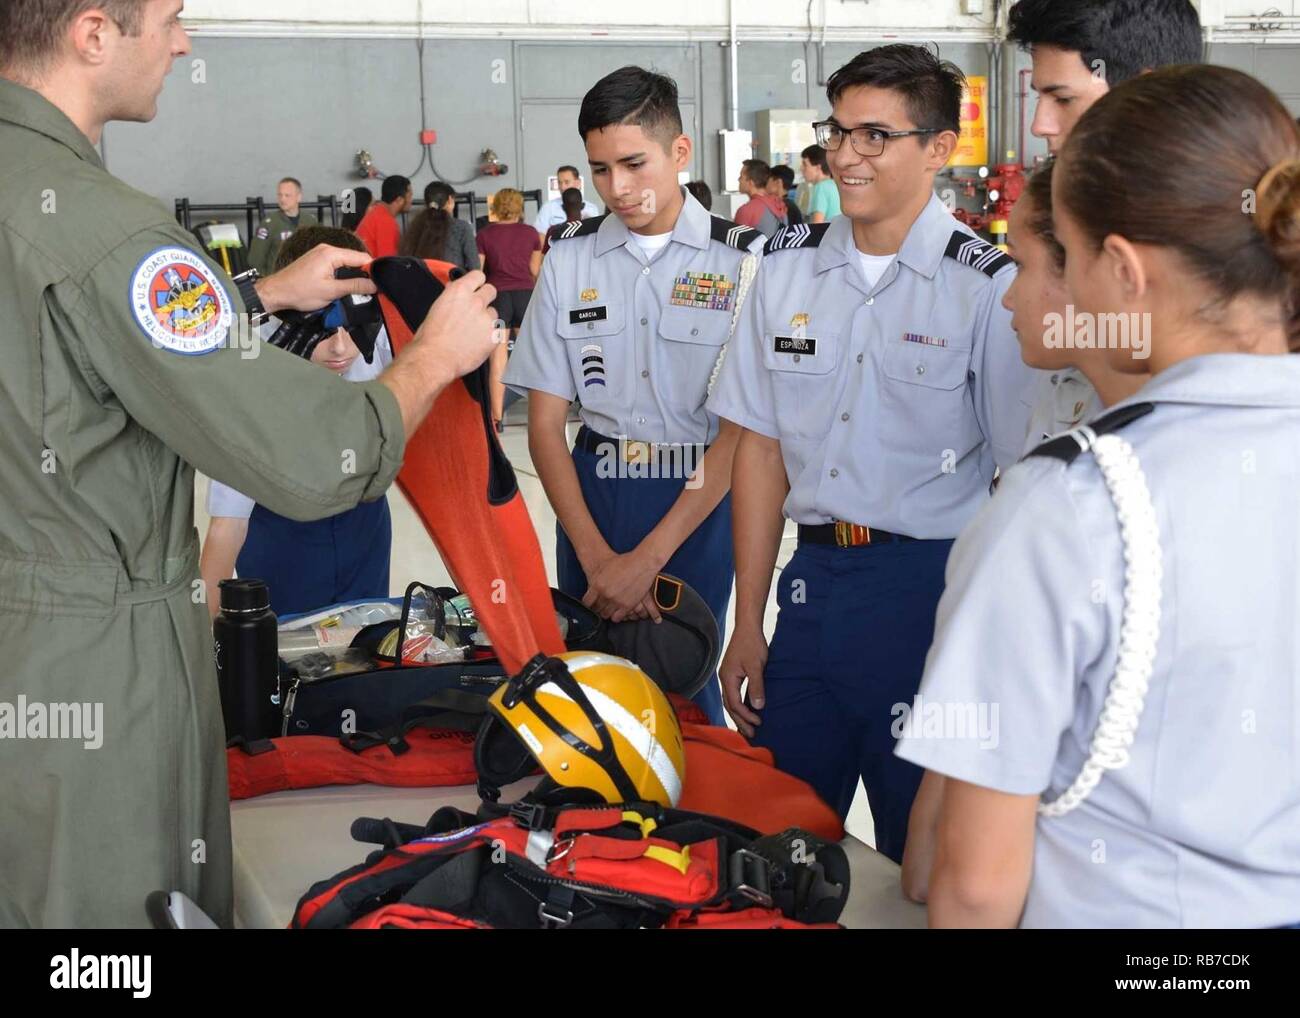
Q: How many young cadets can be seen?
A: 6